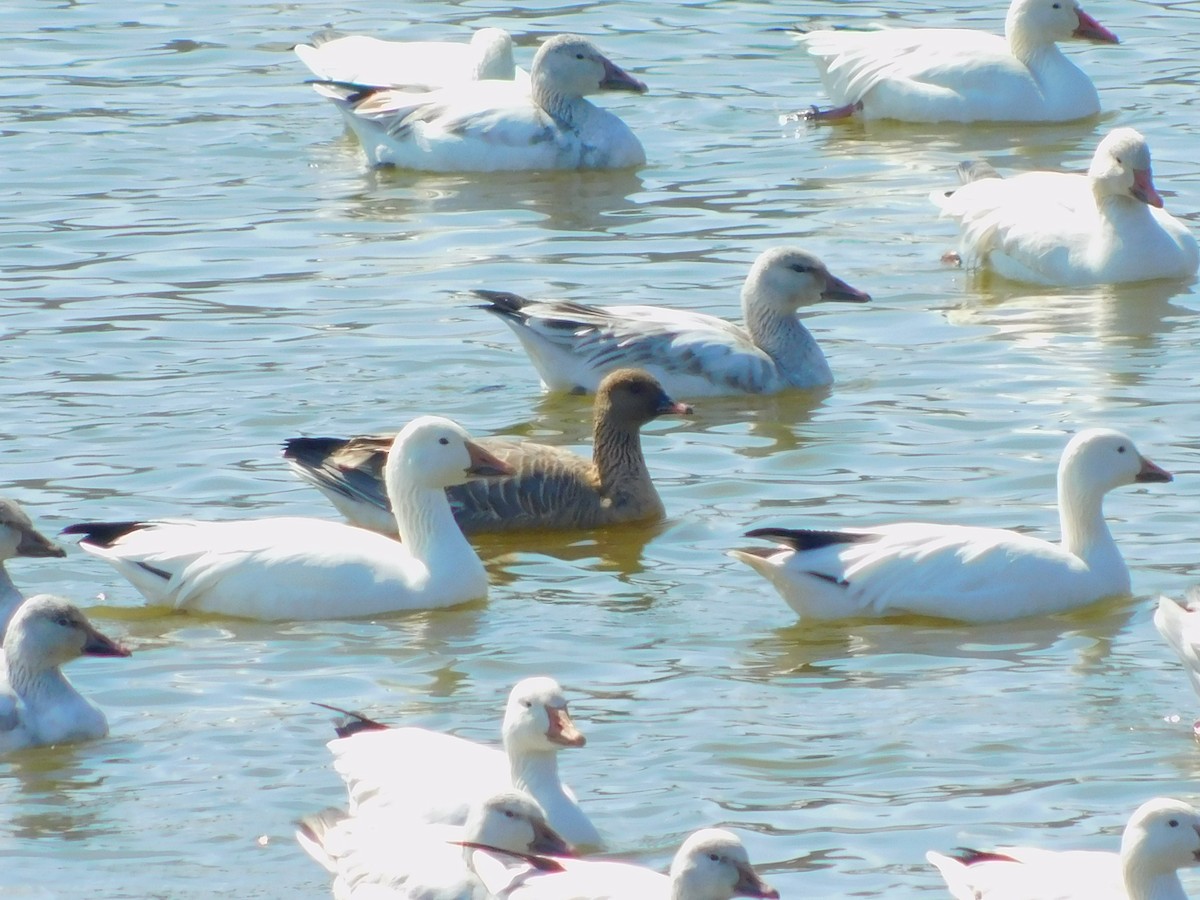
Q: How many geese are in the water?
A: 15